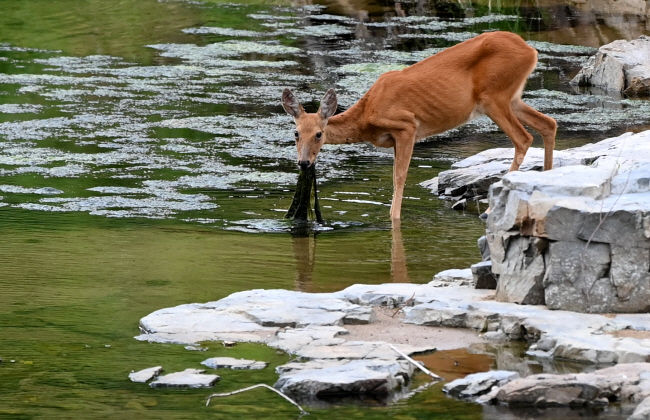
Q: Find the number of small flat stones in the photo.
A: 3